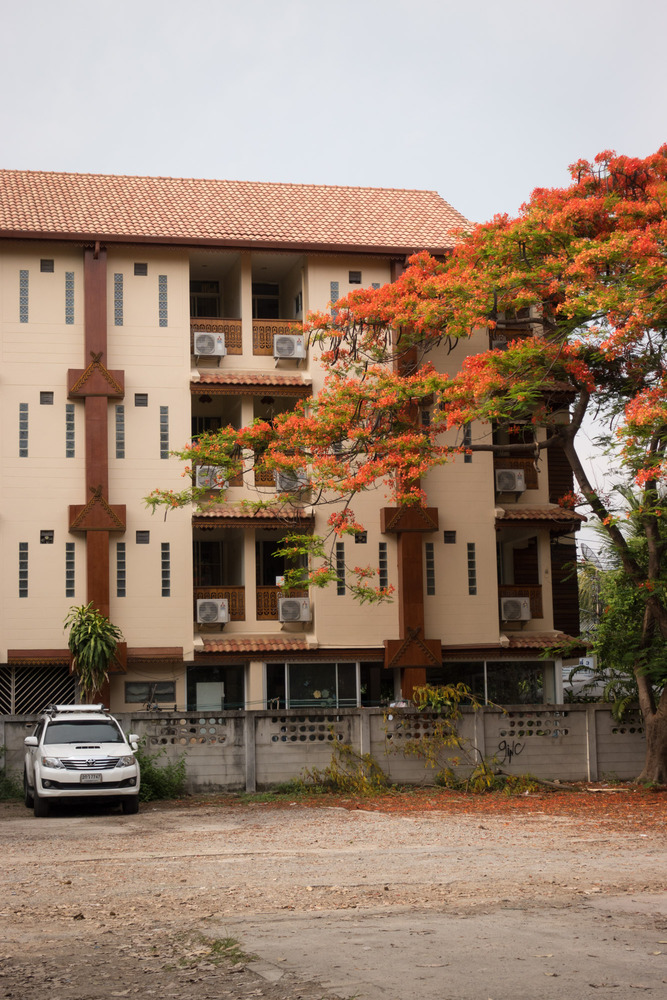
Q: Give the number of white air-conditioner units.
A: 8